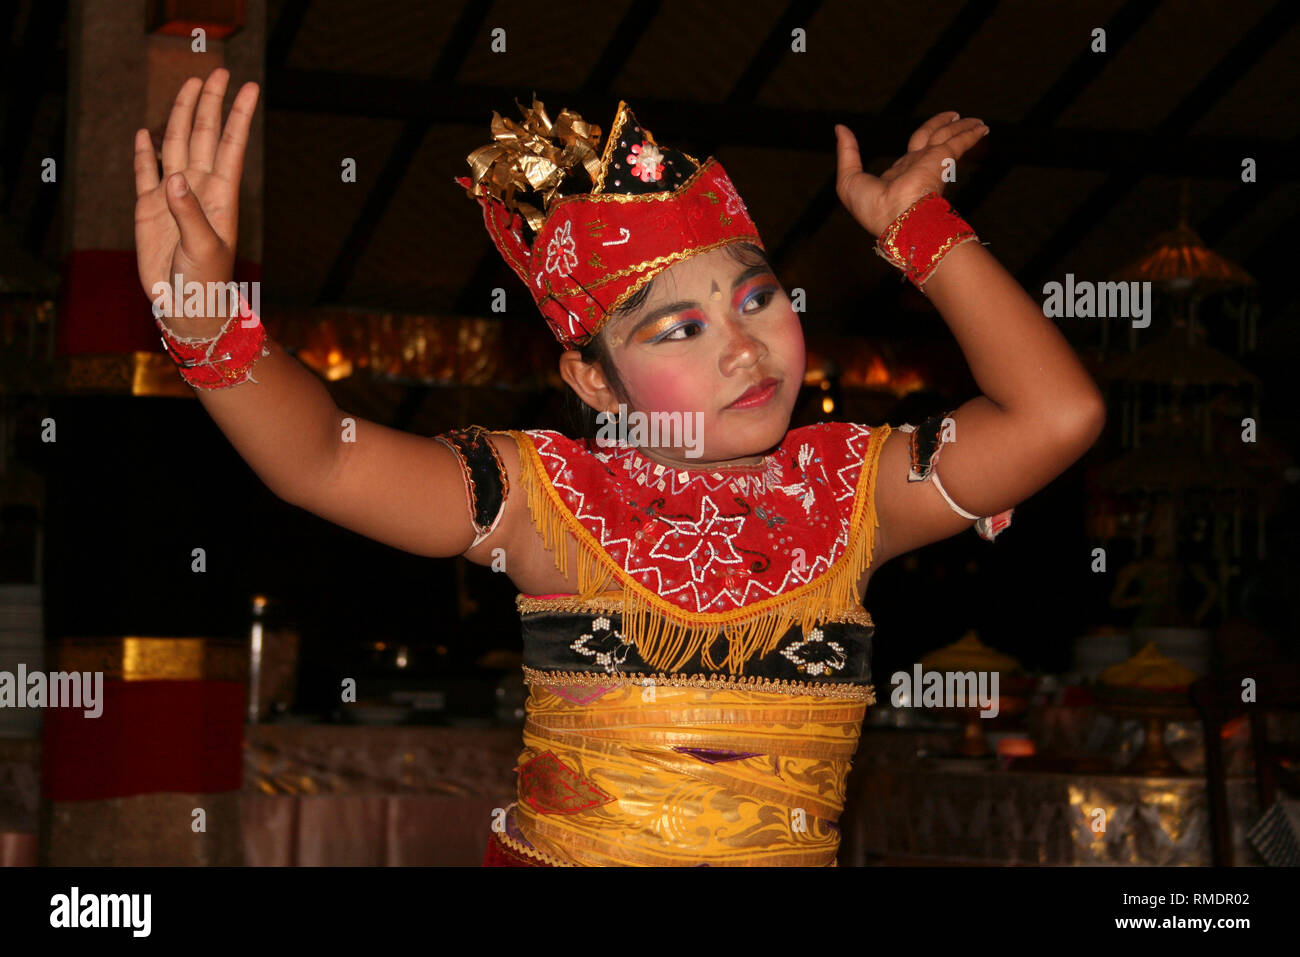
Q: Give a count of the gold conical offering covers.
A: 2